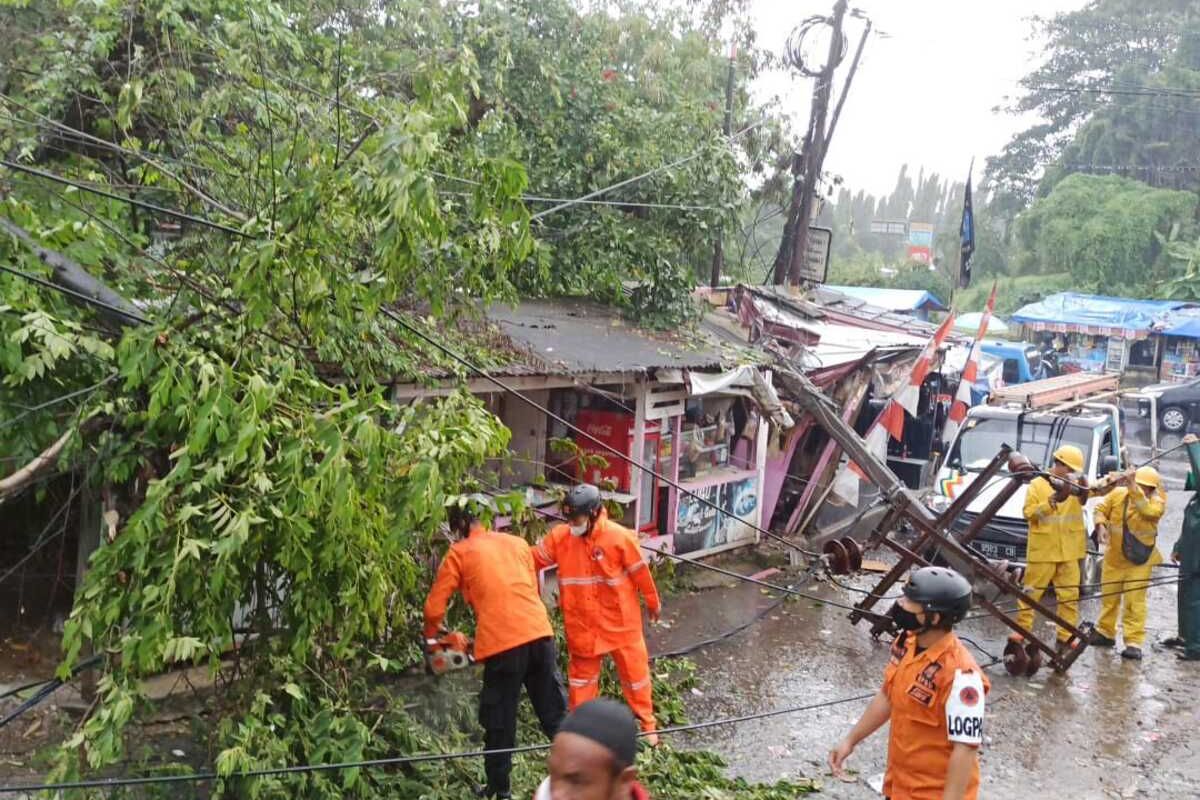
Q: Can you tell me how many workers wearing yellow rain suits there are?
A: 2